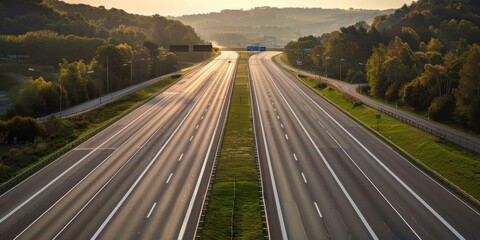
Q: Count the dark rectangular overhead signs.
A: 2